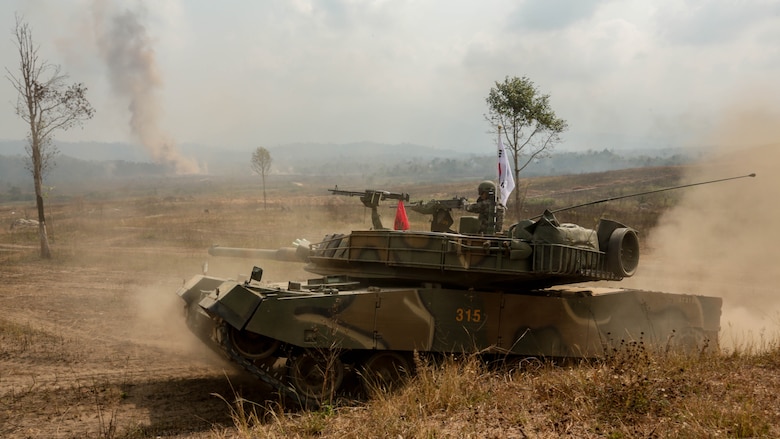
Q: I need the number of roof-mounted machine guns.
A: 2